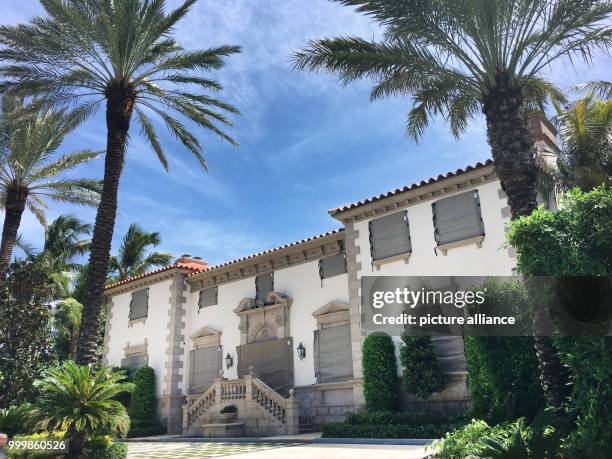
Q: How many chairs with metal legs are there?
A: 0